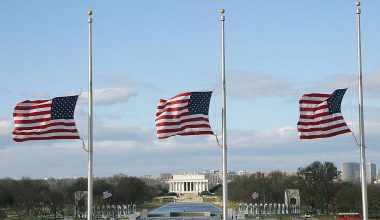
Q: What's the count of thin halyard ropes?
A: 3